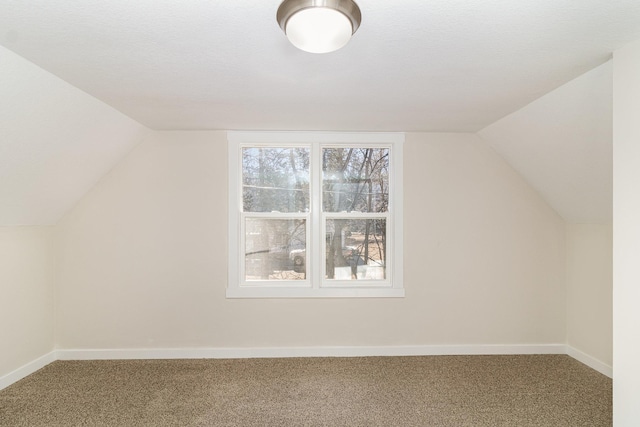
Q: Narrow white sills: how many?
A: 1